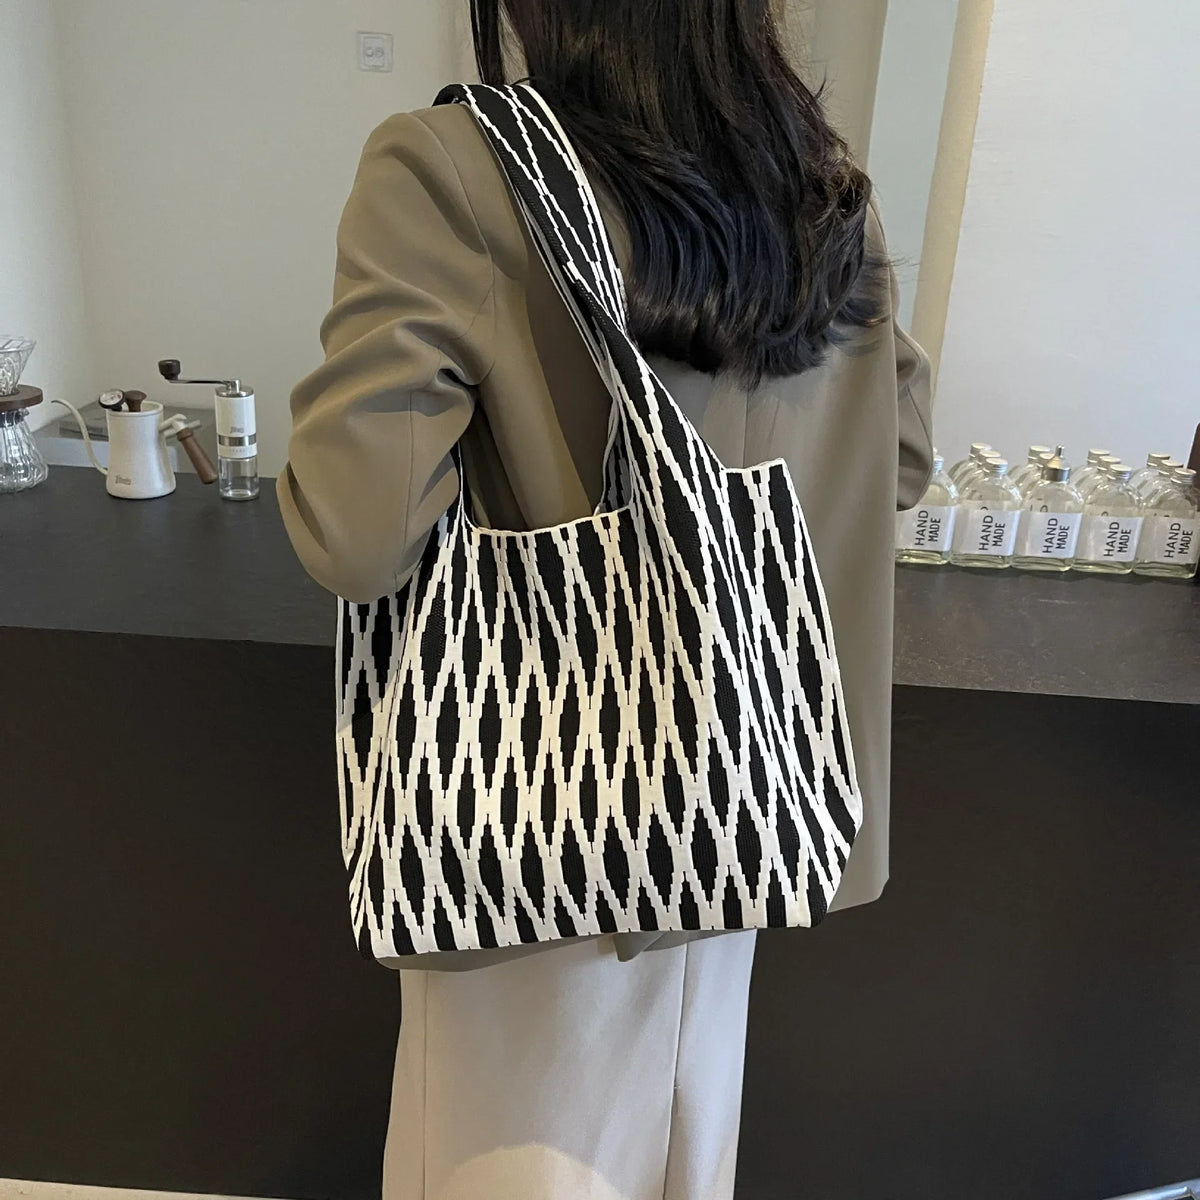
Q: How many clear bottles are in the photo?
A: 14